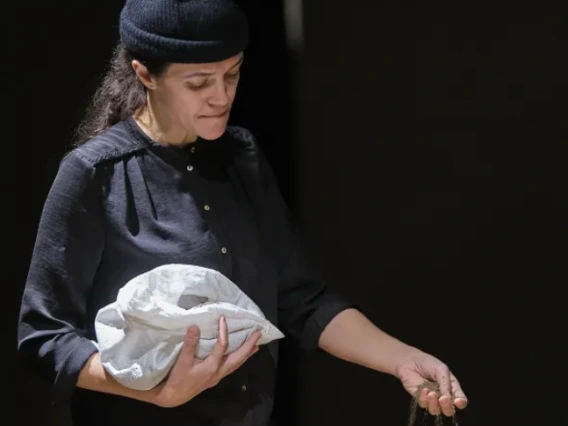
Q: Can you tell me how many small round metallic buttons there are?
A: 5